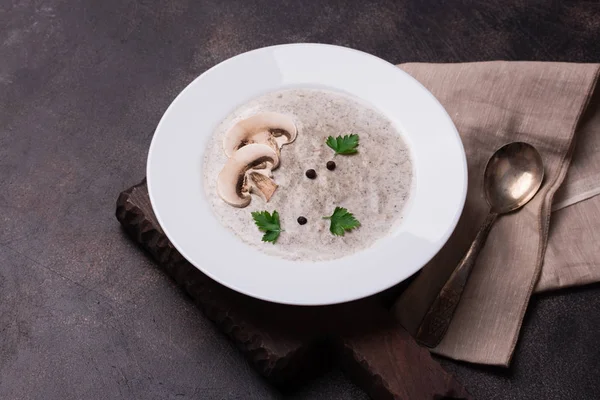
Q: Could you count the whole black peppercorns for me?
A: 3